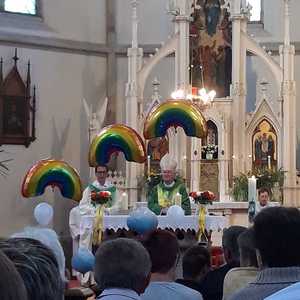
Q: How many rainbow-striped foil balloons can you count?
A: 3